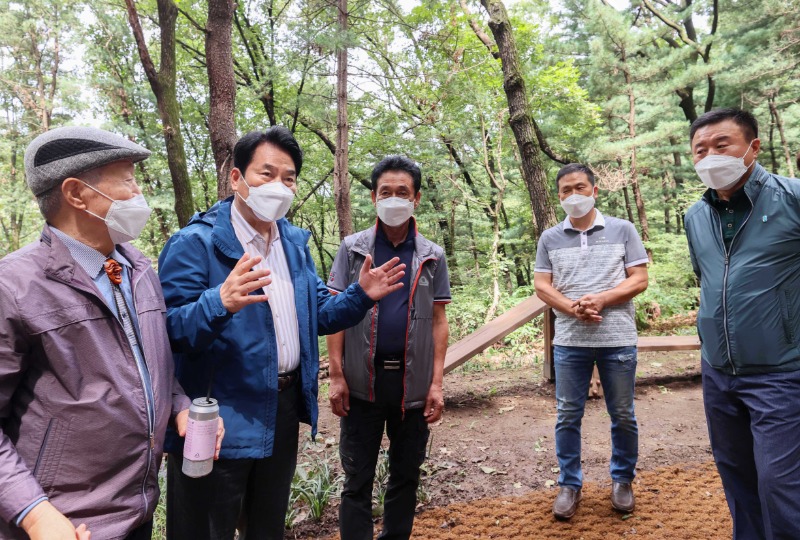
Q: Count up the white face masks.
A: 5